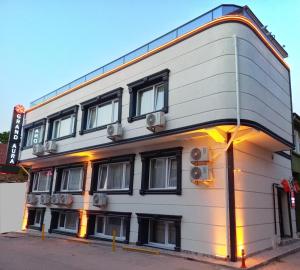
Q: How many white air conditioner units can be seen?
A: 11